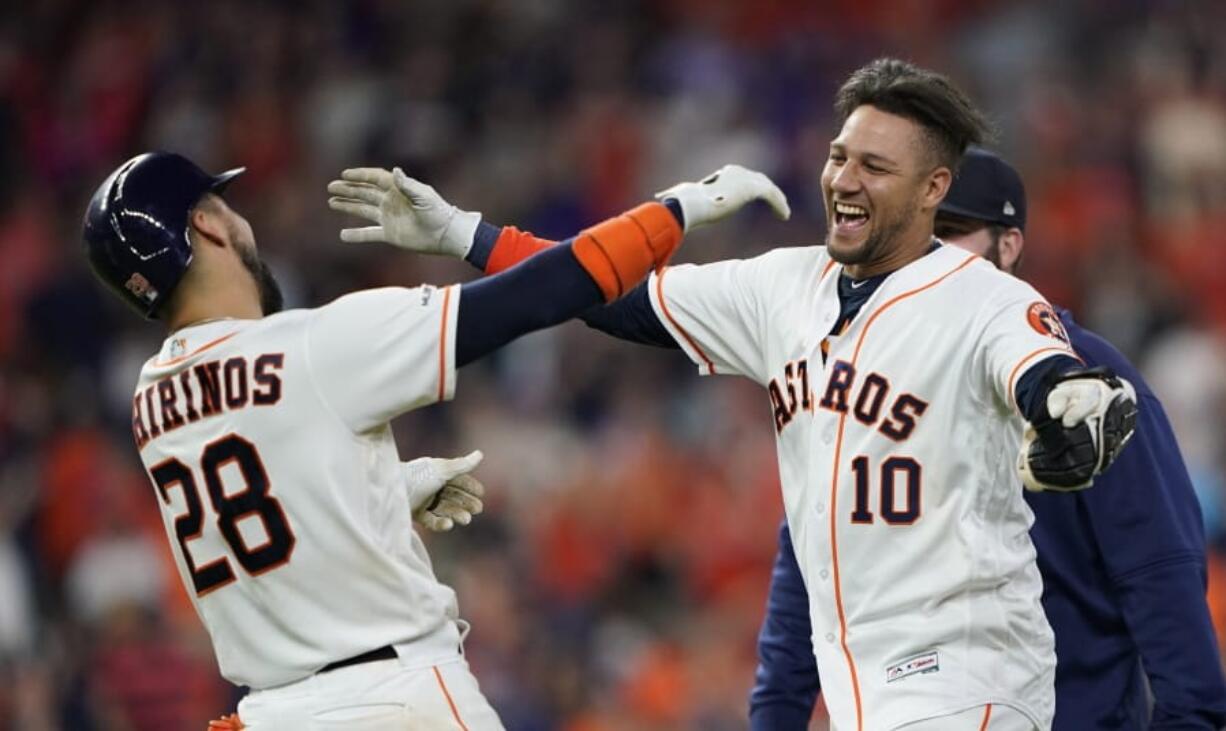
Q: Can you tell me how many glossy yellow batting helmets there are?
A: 0